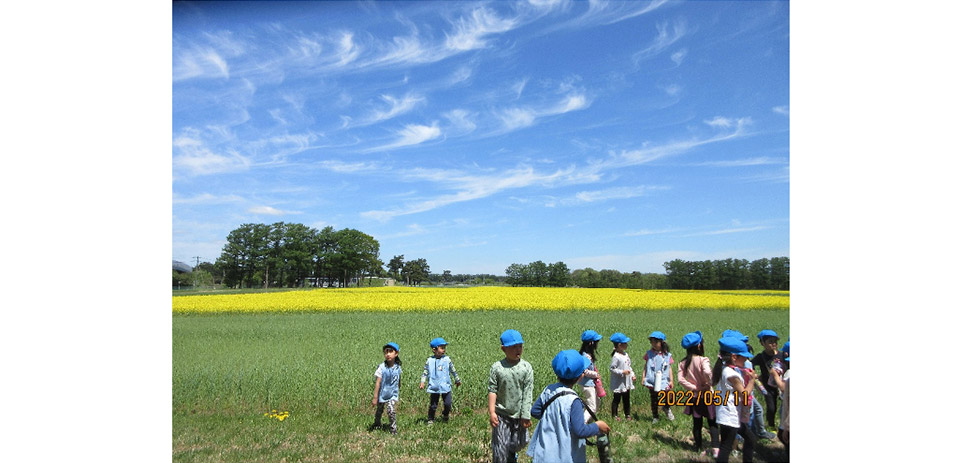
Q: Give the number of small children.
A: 12